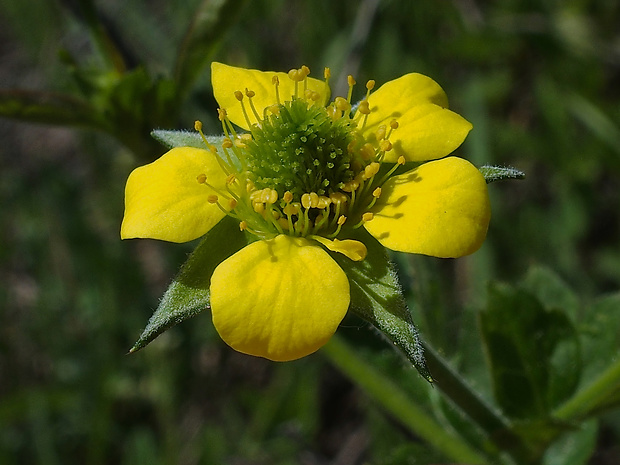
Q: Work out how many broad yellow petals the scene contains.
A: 5